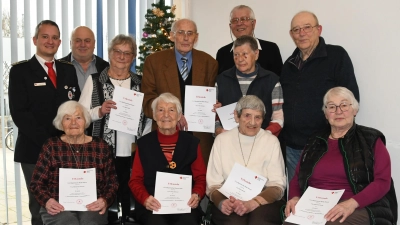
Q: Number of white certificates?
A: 7